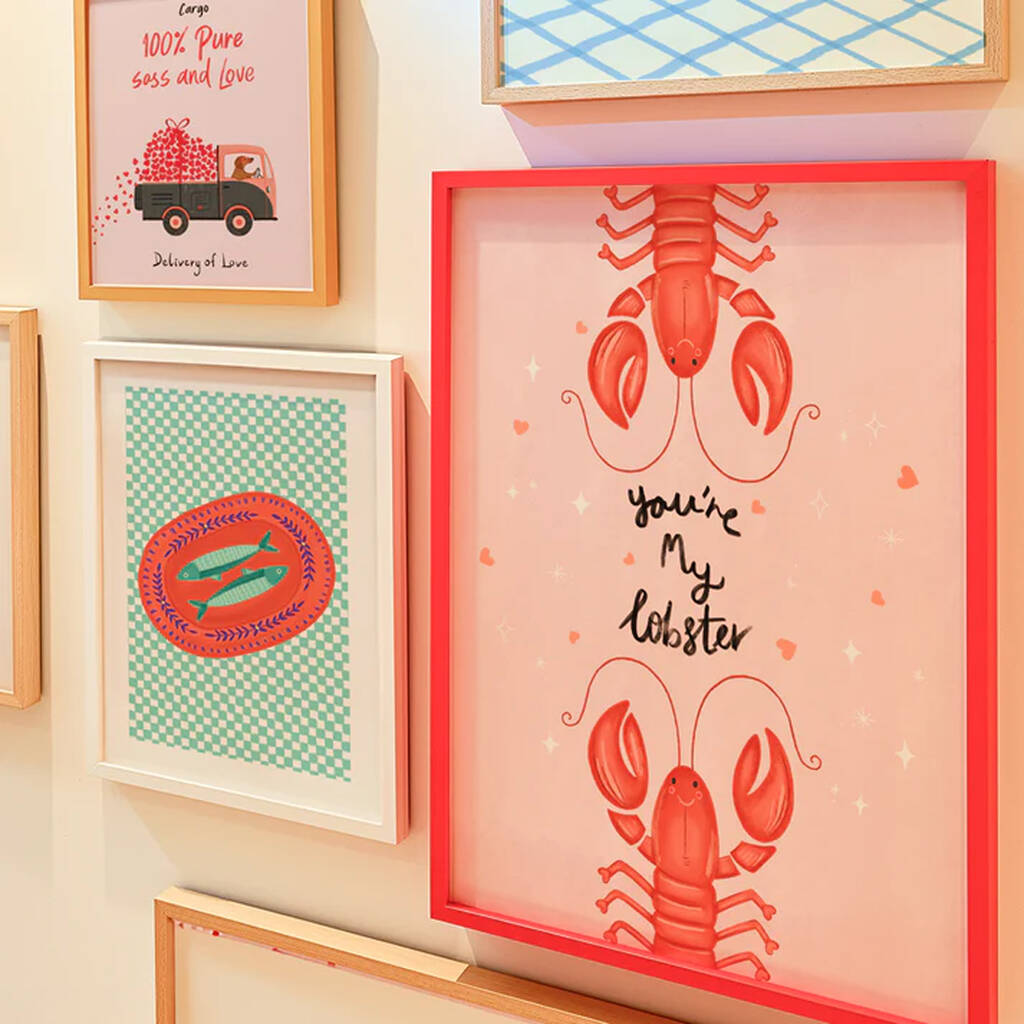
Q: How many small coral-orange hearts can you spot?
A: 9